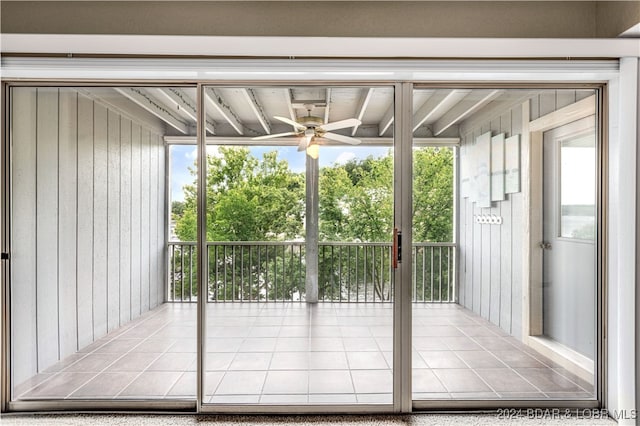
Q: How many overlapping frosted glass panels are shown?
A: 5